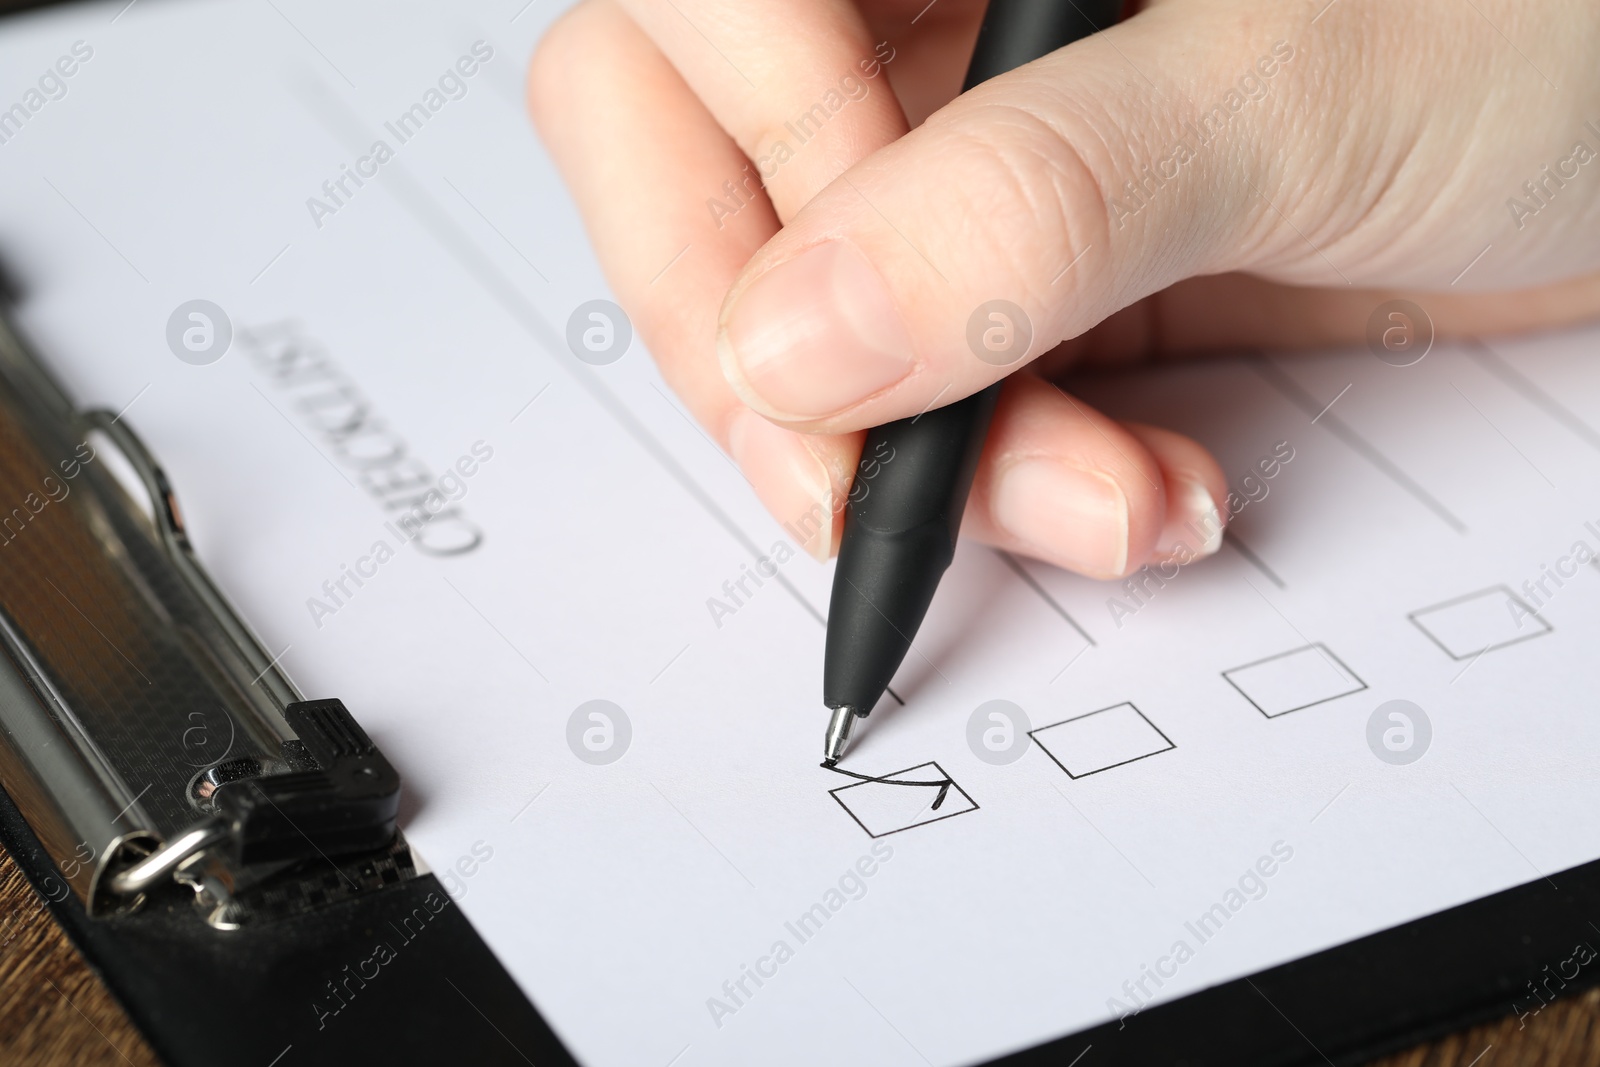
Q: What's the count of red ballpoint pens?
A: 0